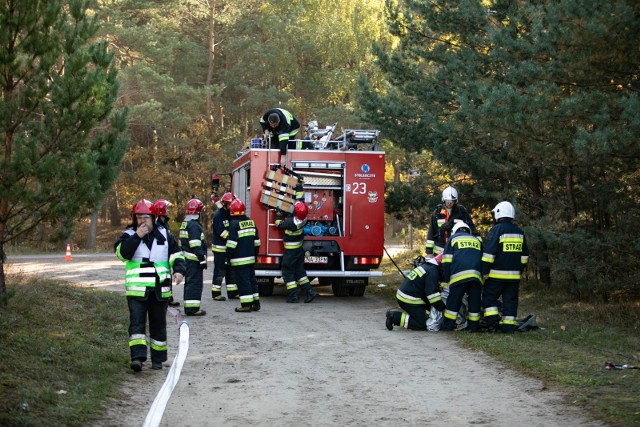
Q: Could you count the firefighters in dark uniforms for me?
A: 11